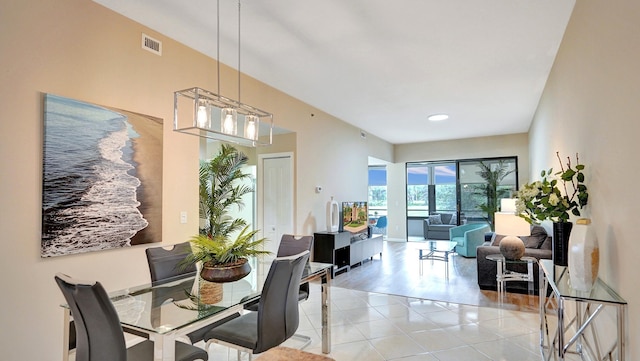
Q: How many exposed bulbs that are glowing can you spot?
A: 3